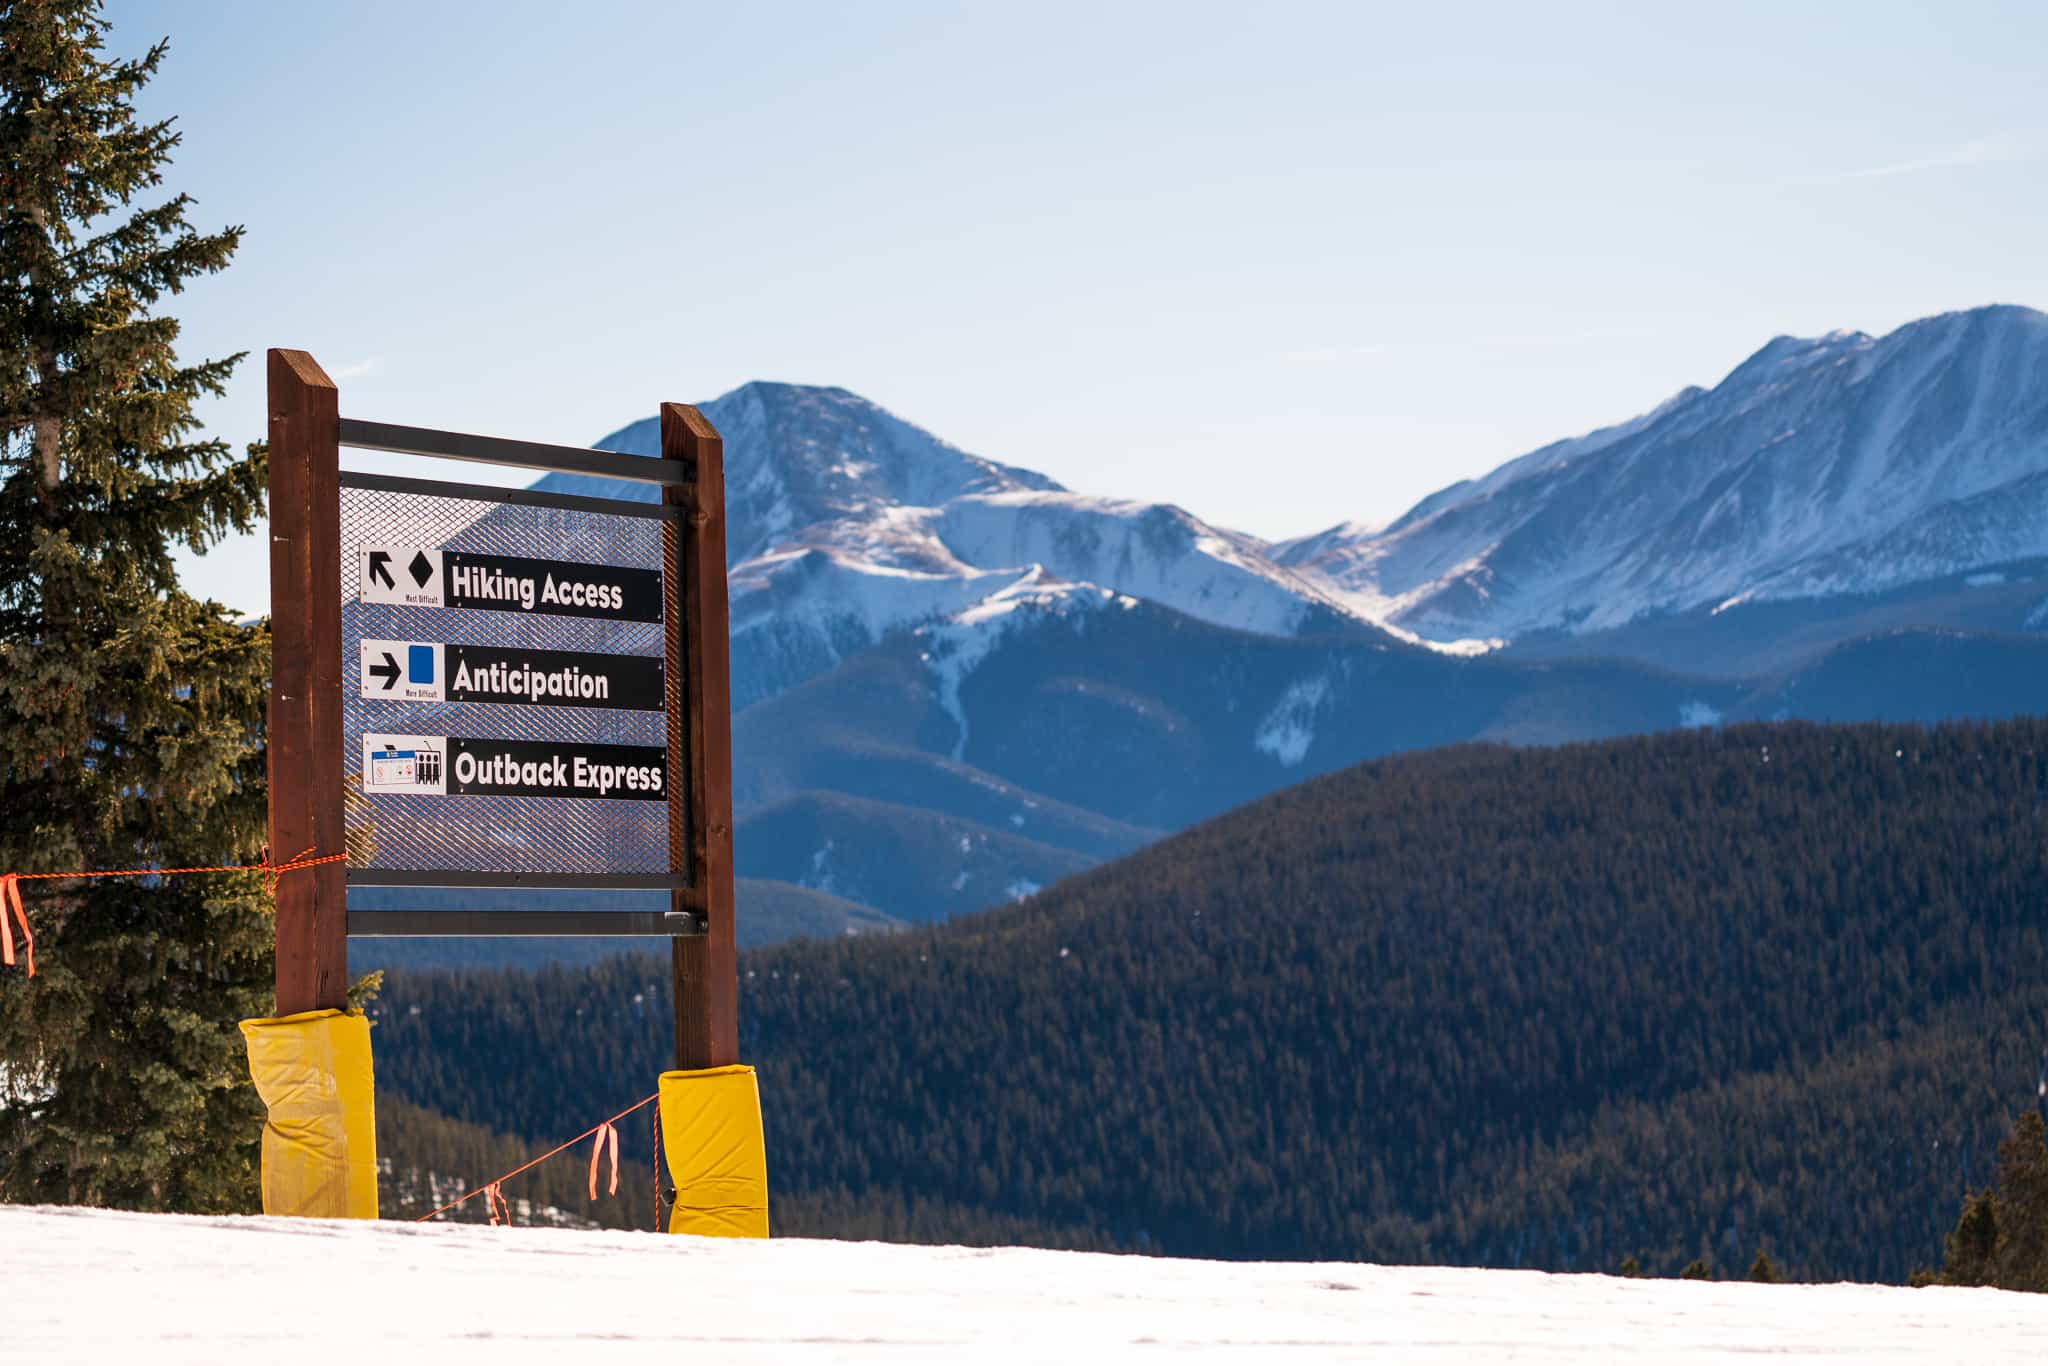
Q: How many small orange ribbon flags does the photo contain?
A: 3